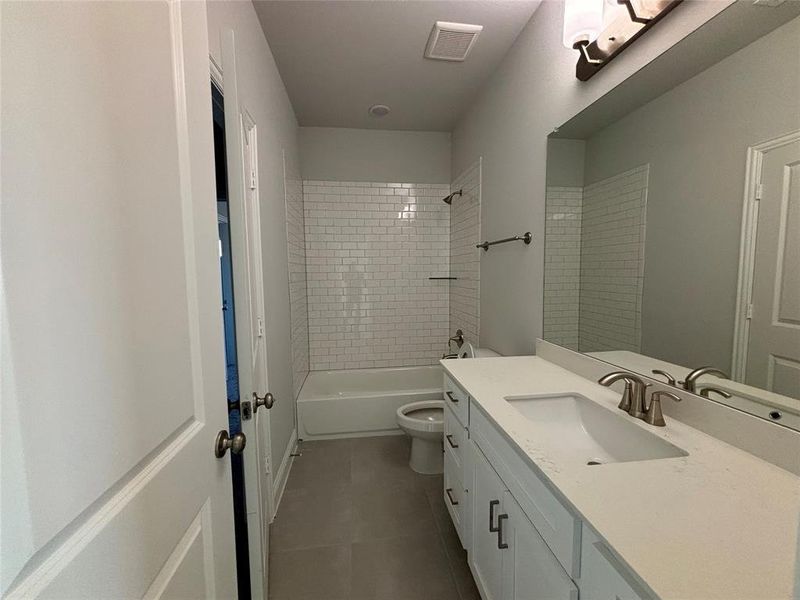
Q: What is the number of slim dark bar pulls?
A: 5